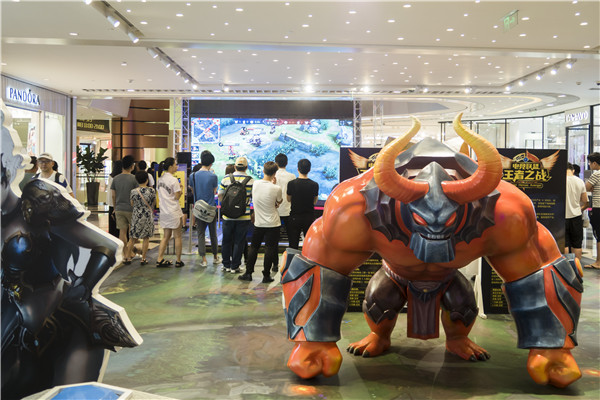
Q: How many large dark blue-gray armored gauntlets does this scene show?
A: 2